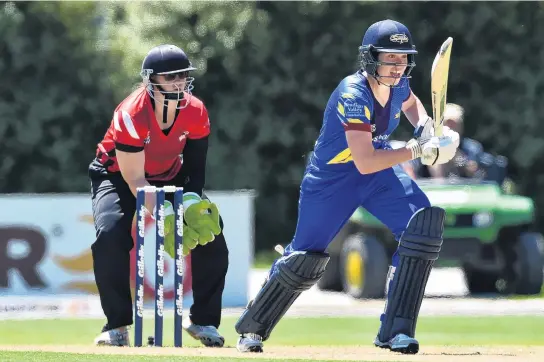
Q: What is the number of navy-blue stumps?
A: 3